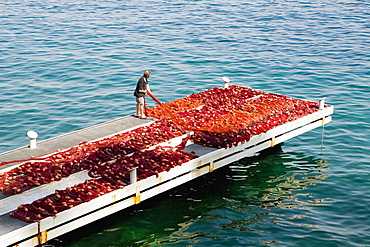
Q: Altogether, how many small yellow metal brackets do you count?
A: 5